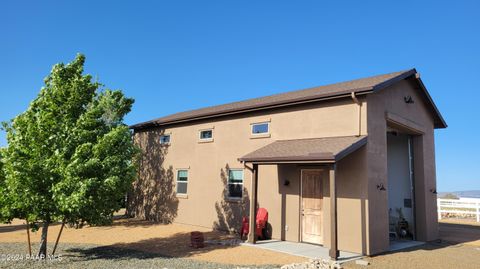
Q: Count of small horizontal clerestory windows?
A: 3